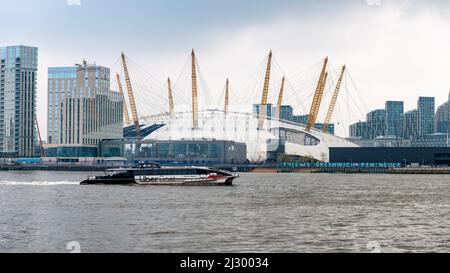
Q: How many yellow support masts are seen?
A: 10